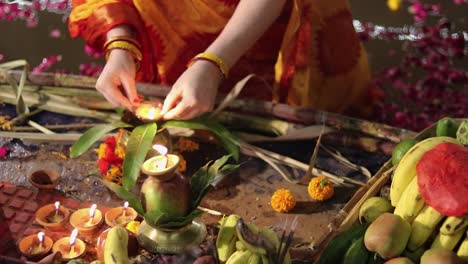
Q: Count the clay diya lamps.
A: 8